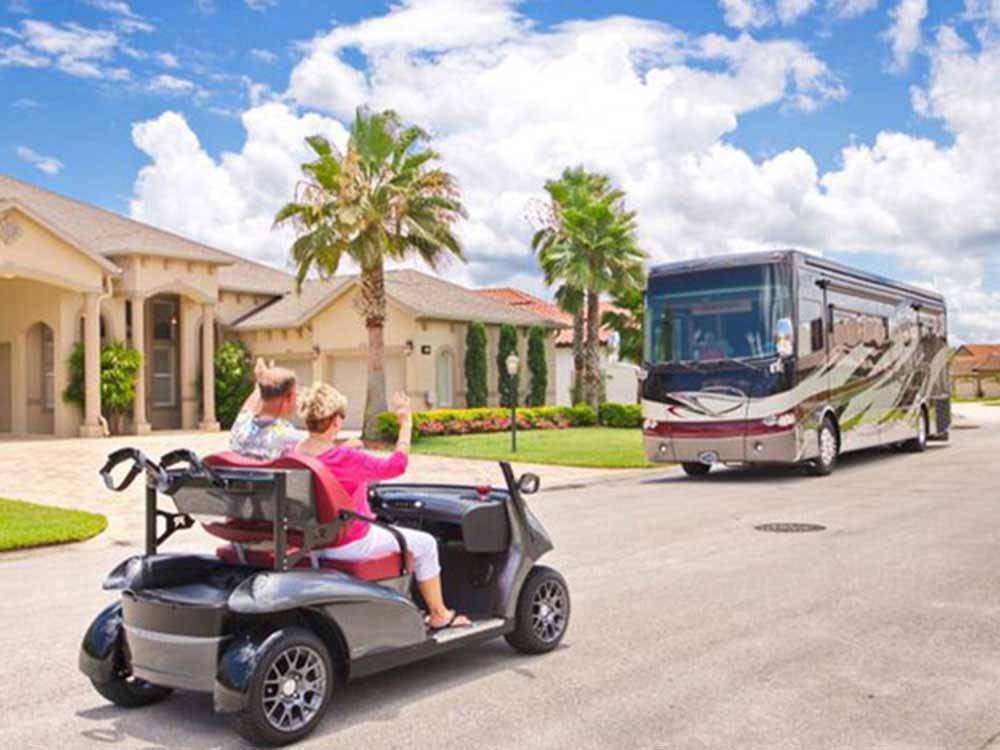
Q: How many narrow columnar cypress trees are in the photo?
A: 3